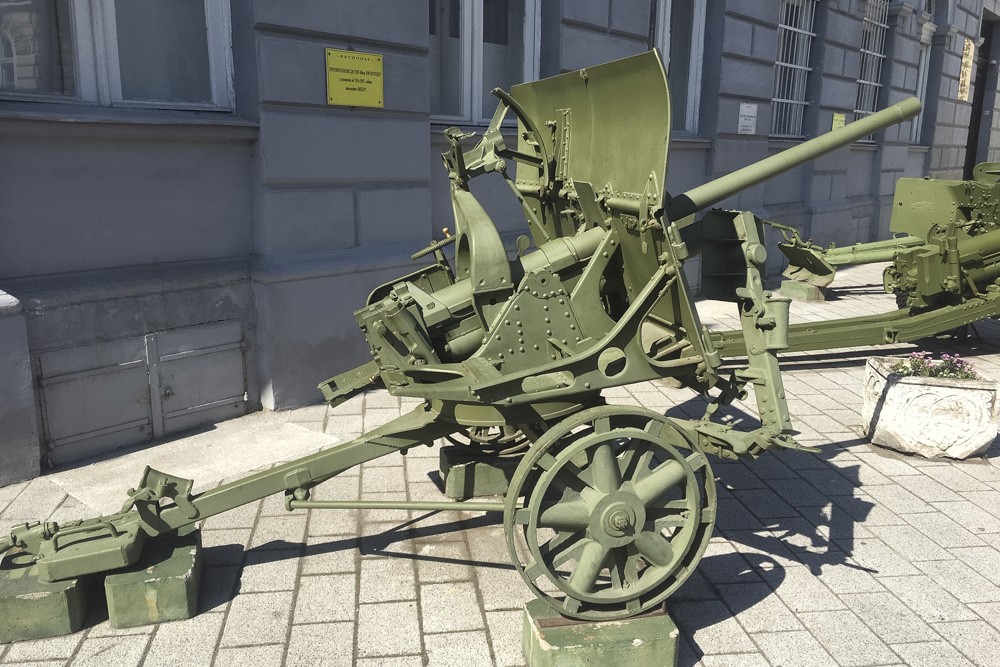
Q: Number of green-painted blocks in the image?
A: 5